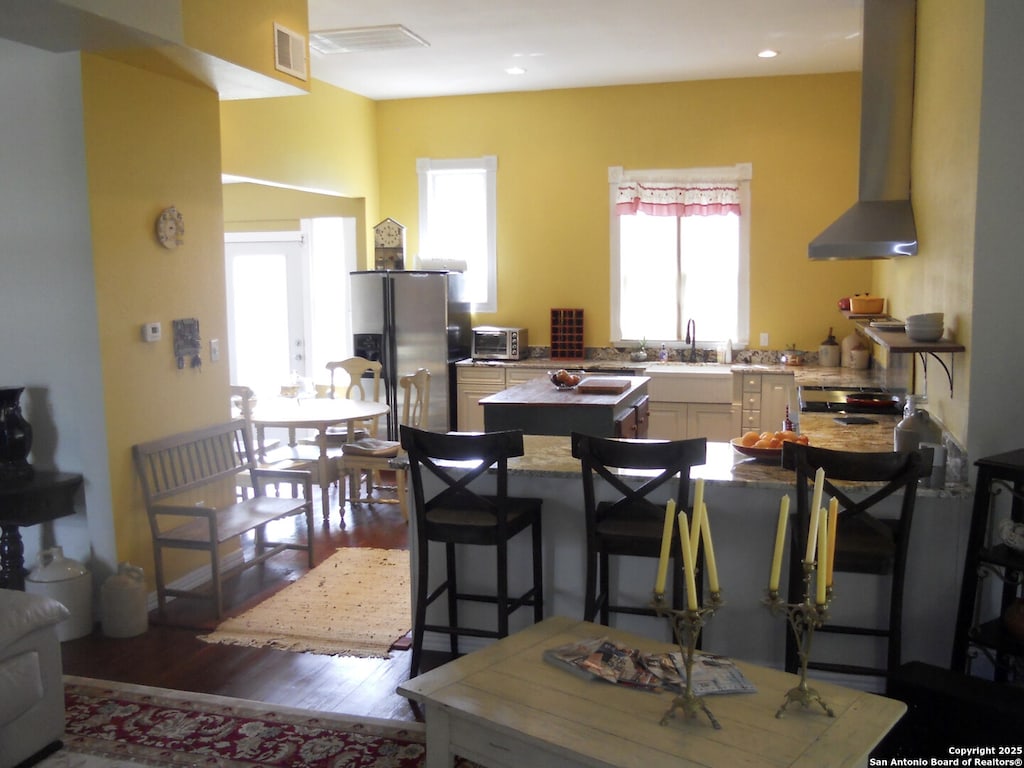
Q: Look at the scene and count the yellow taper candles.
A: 8